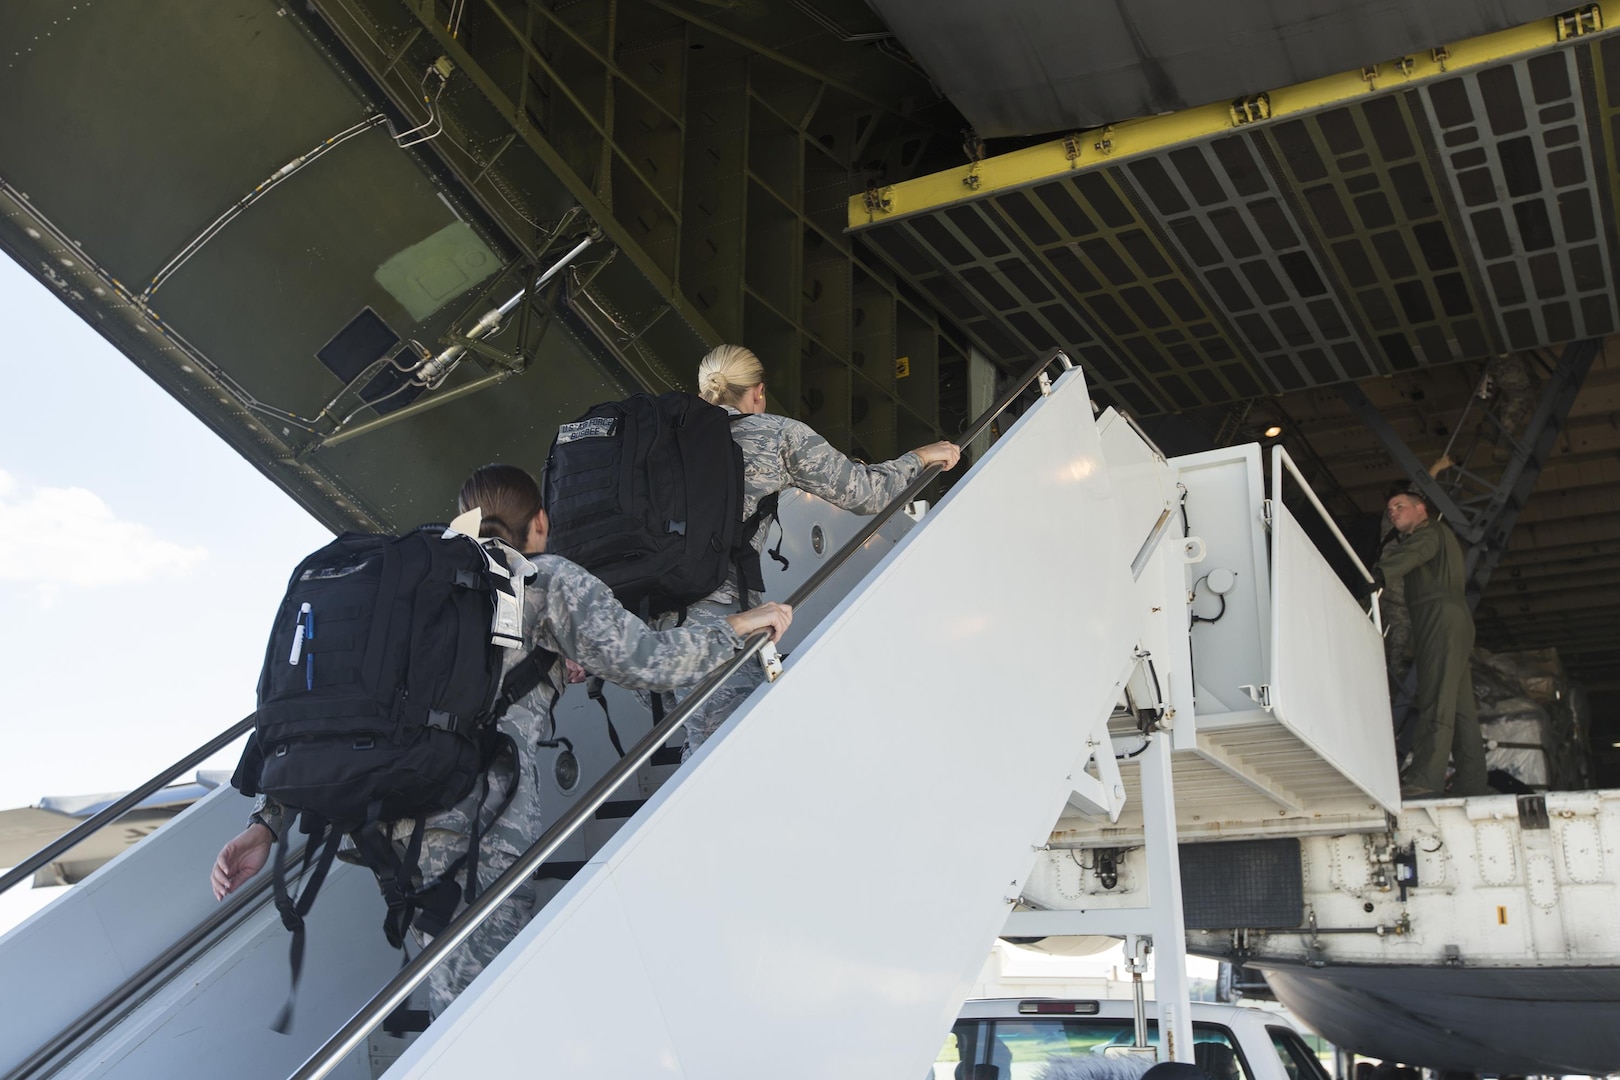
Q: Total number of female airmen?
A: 2